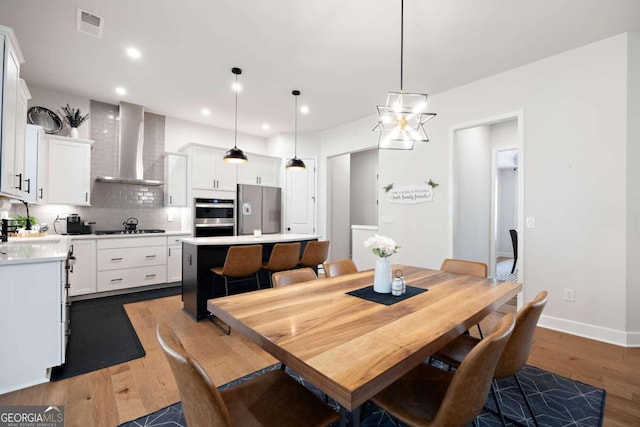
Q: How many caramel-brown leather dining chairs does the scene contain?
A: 6